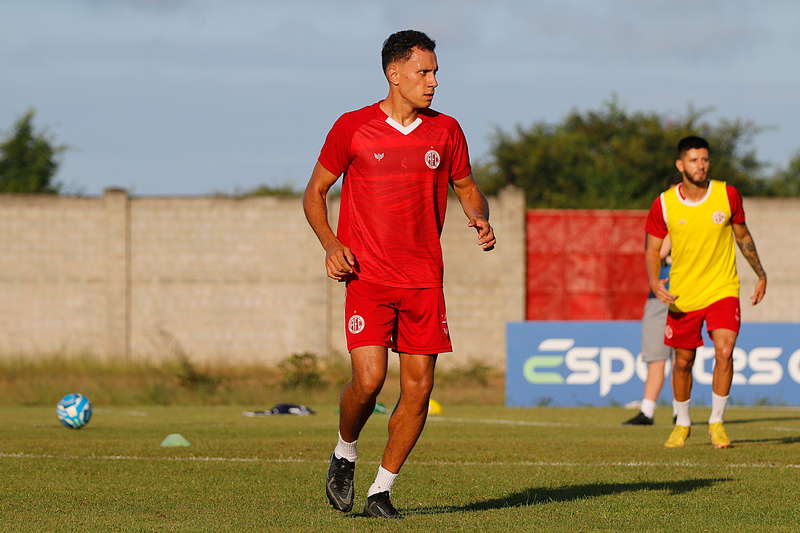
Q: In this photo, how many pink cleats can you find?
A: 0